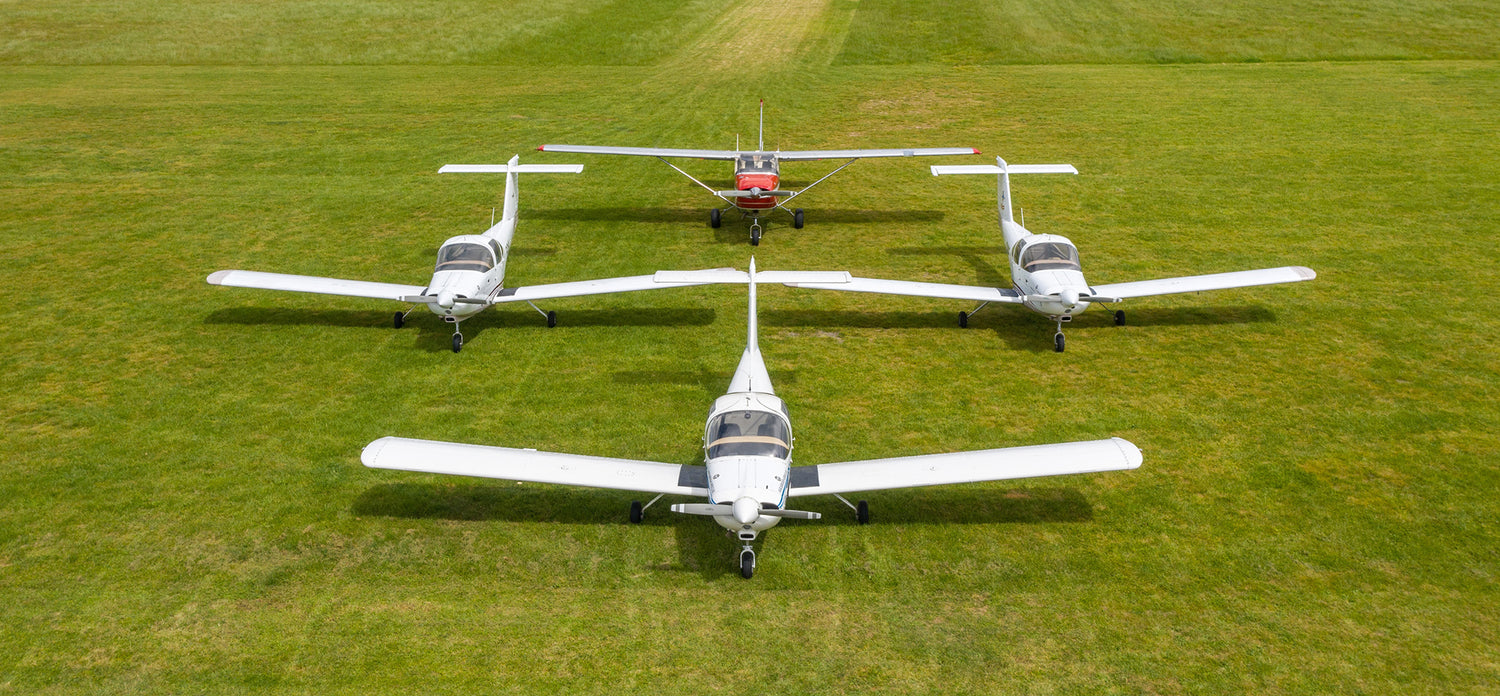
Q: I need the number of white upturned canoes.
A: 0